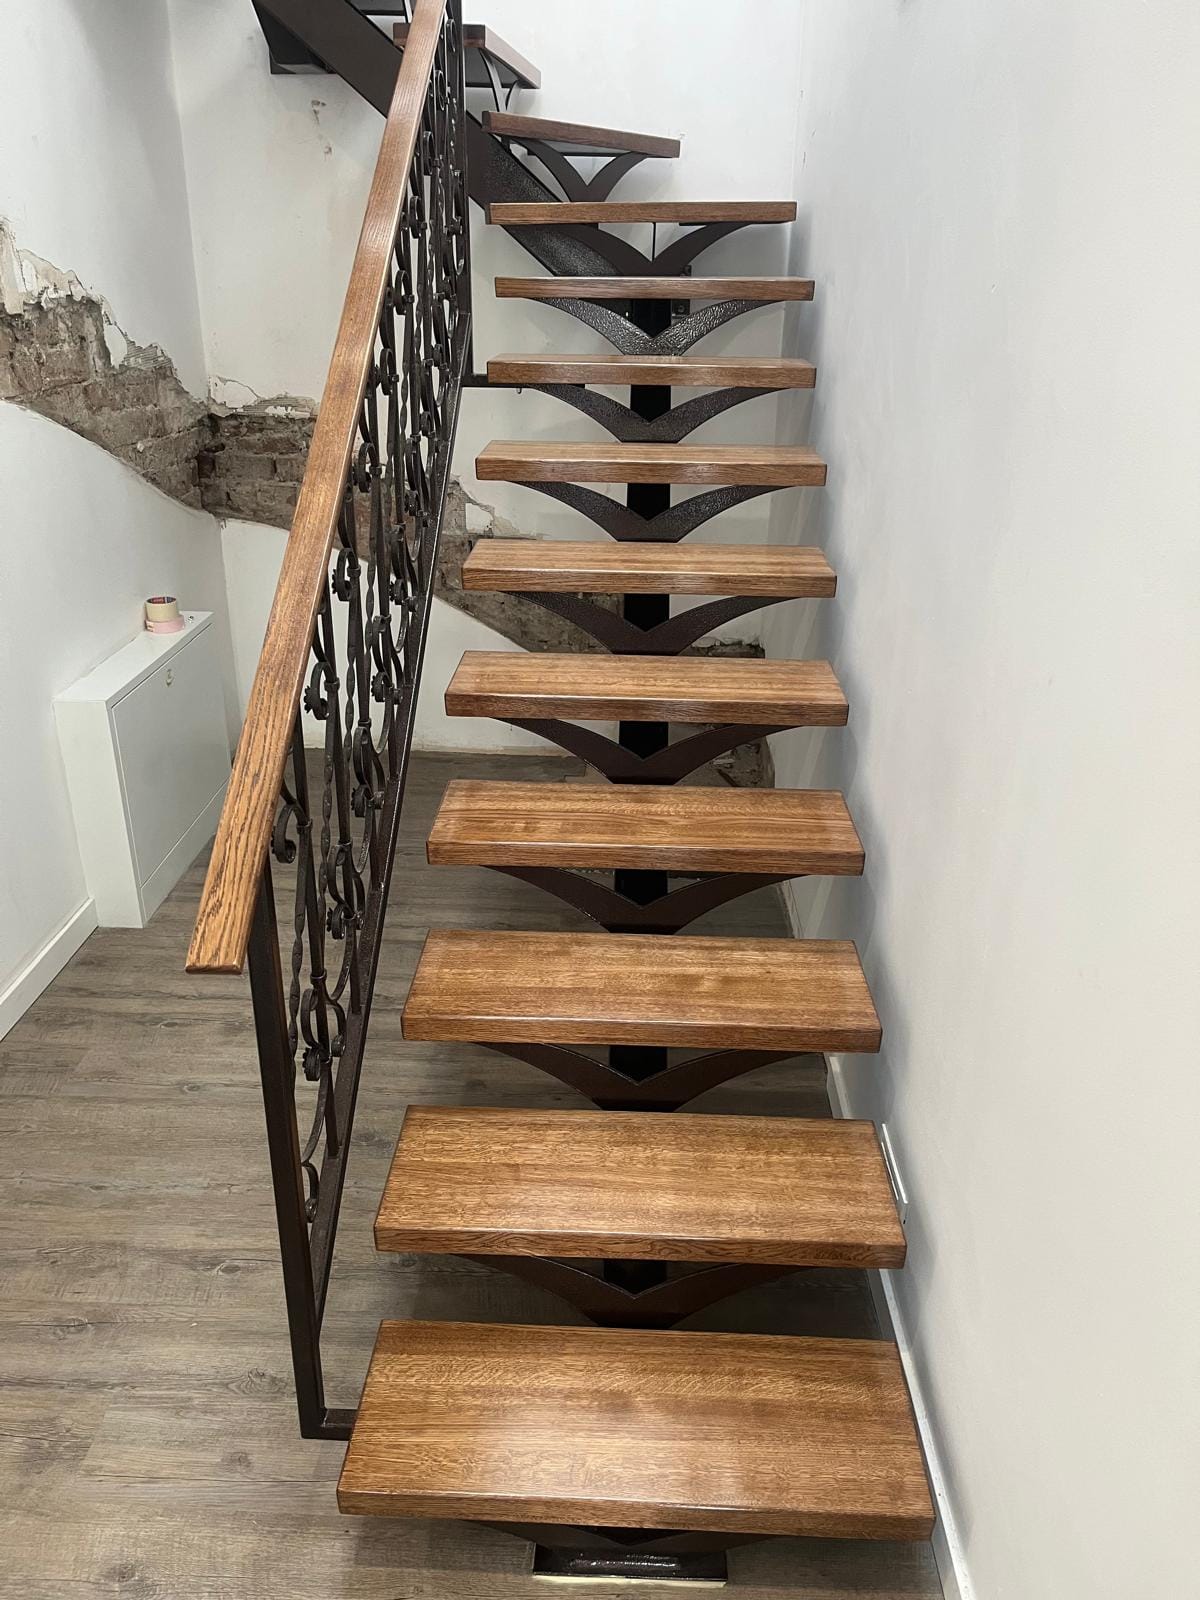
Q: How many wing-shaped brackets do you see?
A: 12